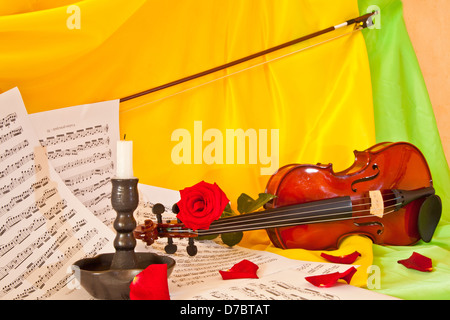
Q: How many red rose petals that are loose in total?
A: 5